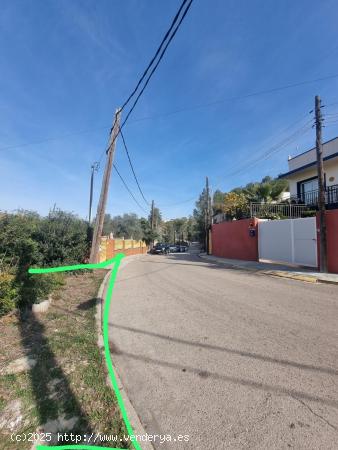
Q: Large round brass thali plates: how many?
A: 0